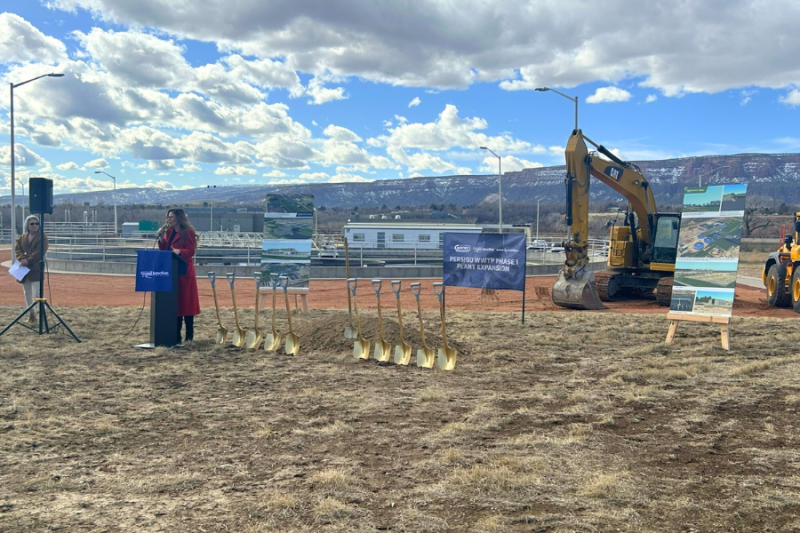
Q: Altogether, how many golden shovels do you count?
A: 10